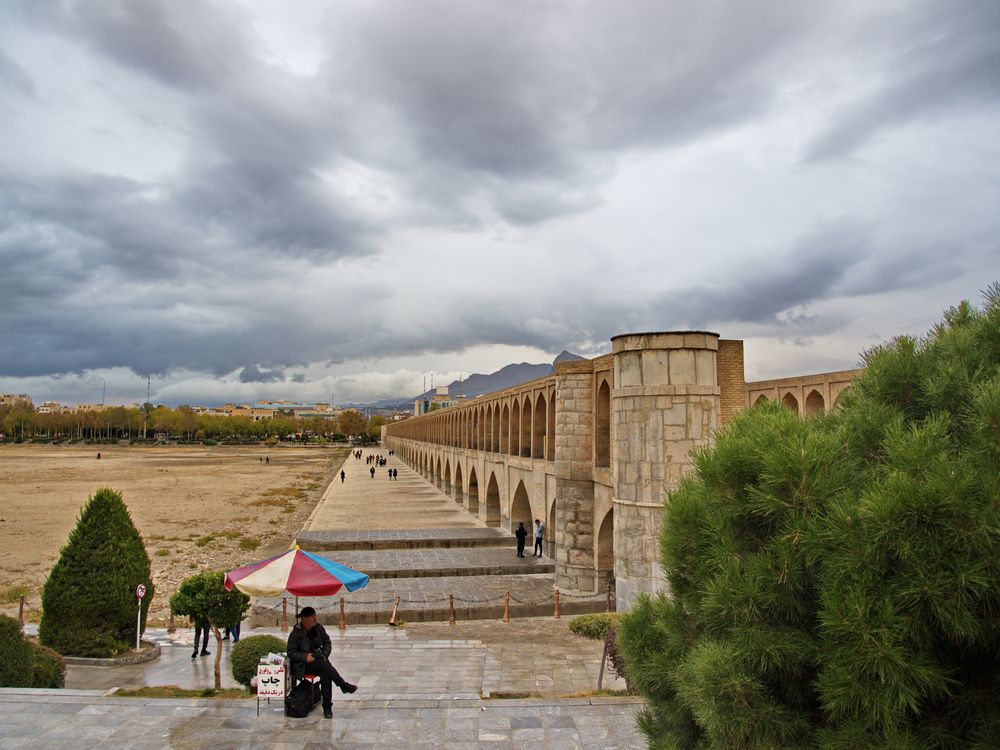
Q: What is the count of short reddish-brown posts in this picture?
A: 9